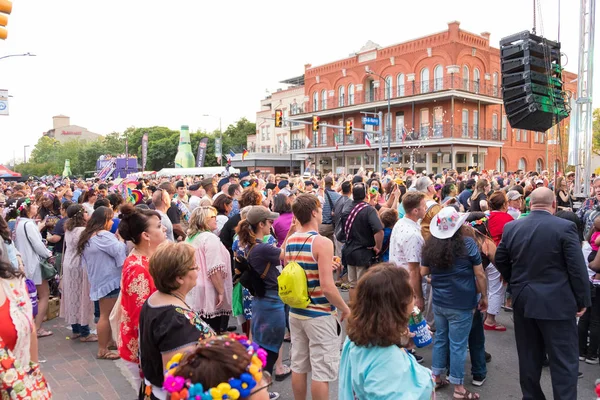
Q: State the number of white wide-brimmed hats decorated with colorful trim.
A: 1